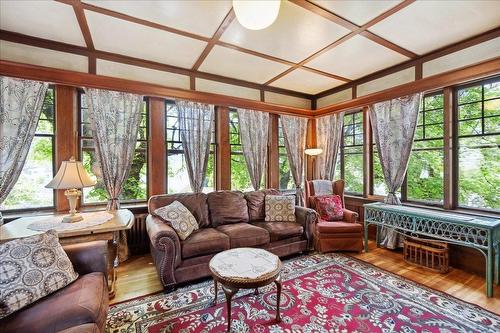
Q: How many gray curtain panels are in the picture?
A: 7